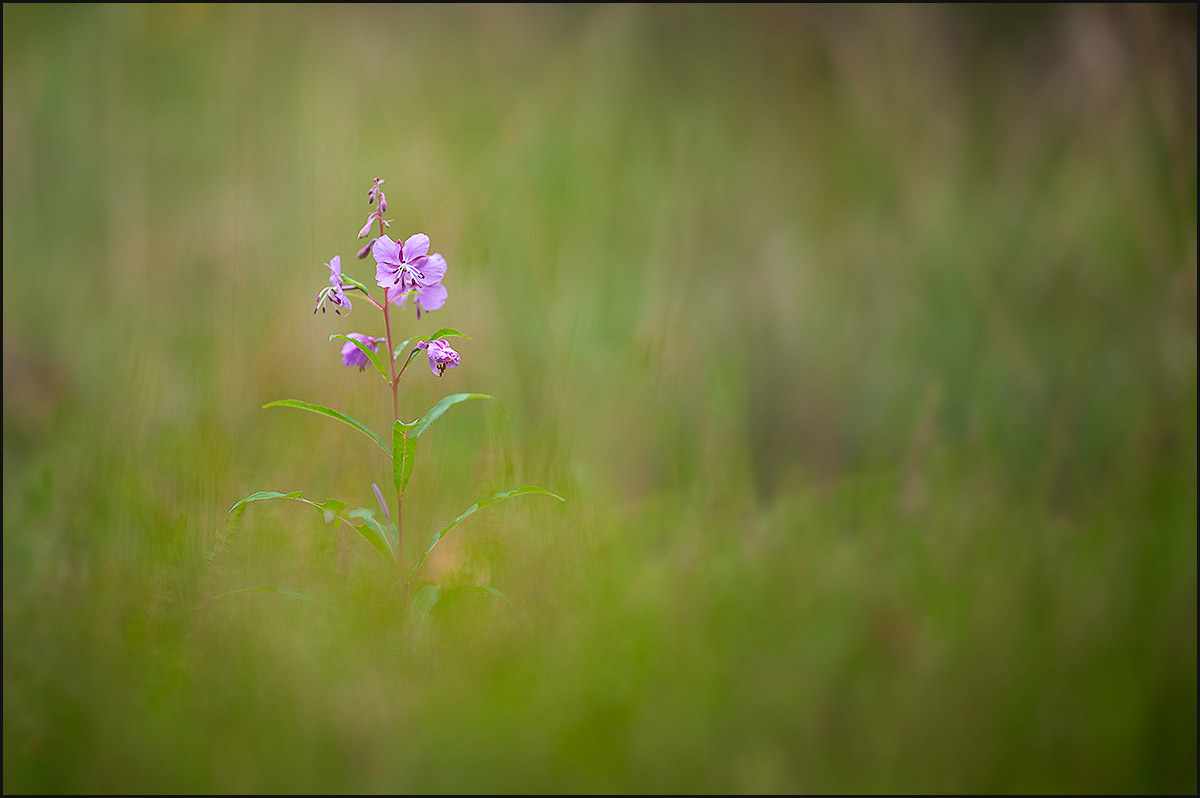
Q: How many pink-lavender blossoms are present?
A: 5